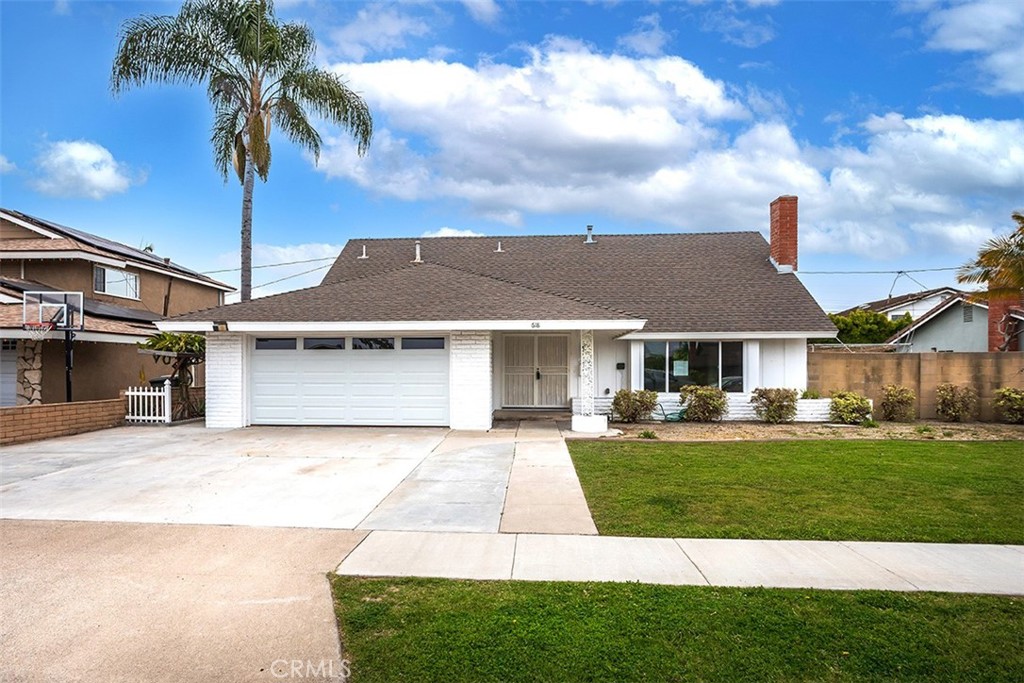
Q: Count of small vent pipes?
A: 4